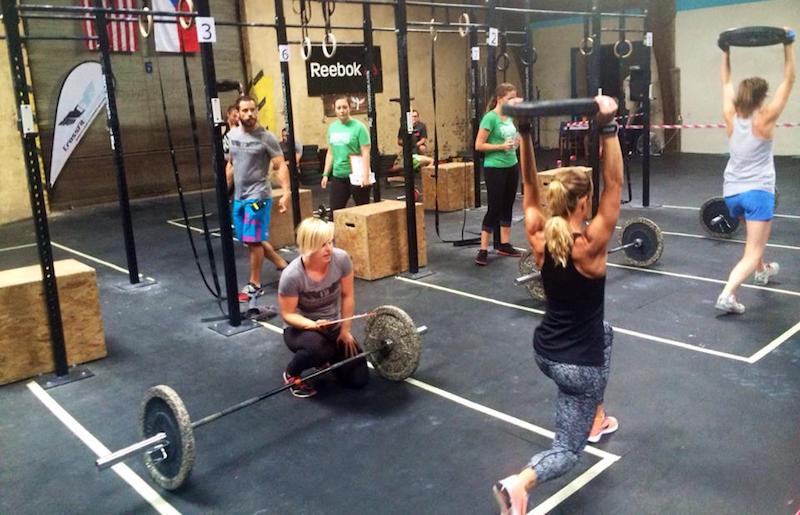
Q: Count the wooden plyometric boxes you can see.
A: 5